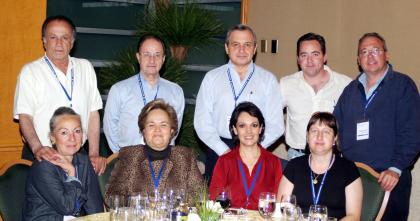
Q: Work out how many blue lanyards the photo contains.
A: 8